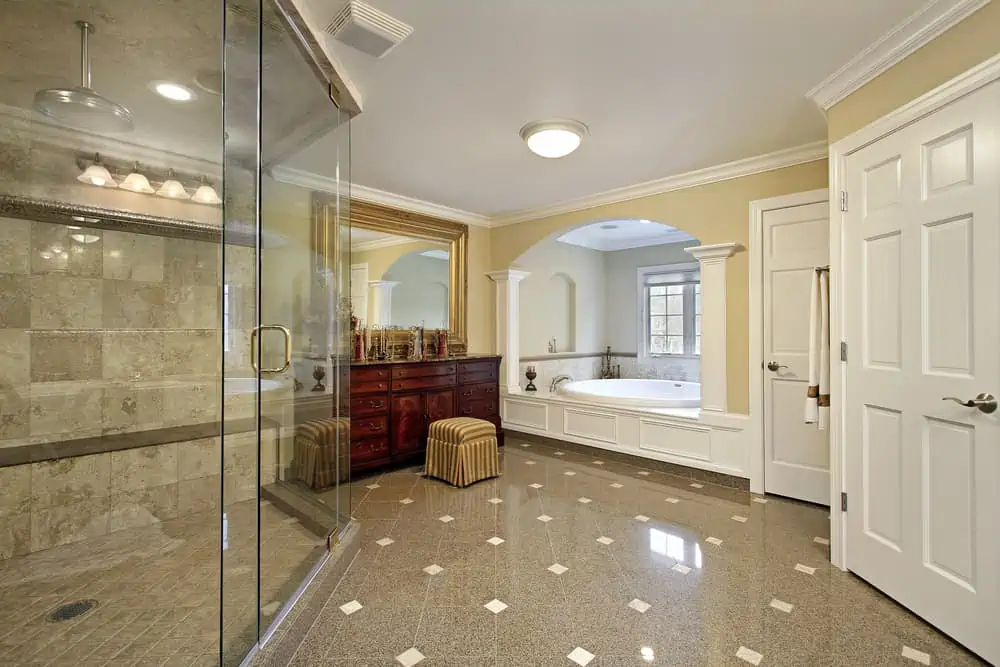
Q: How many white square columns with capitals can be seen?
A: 2